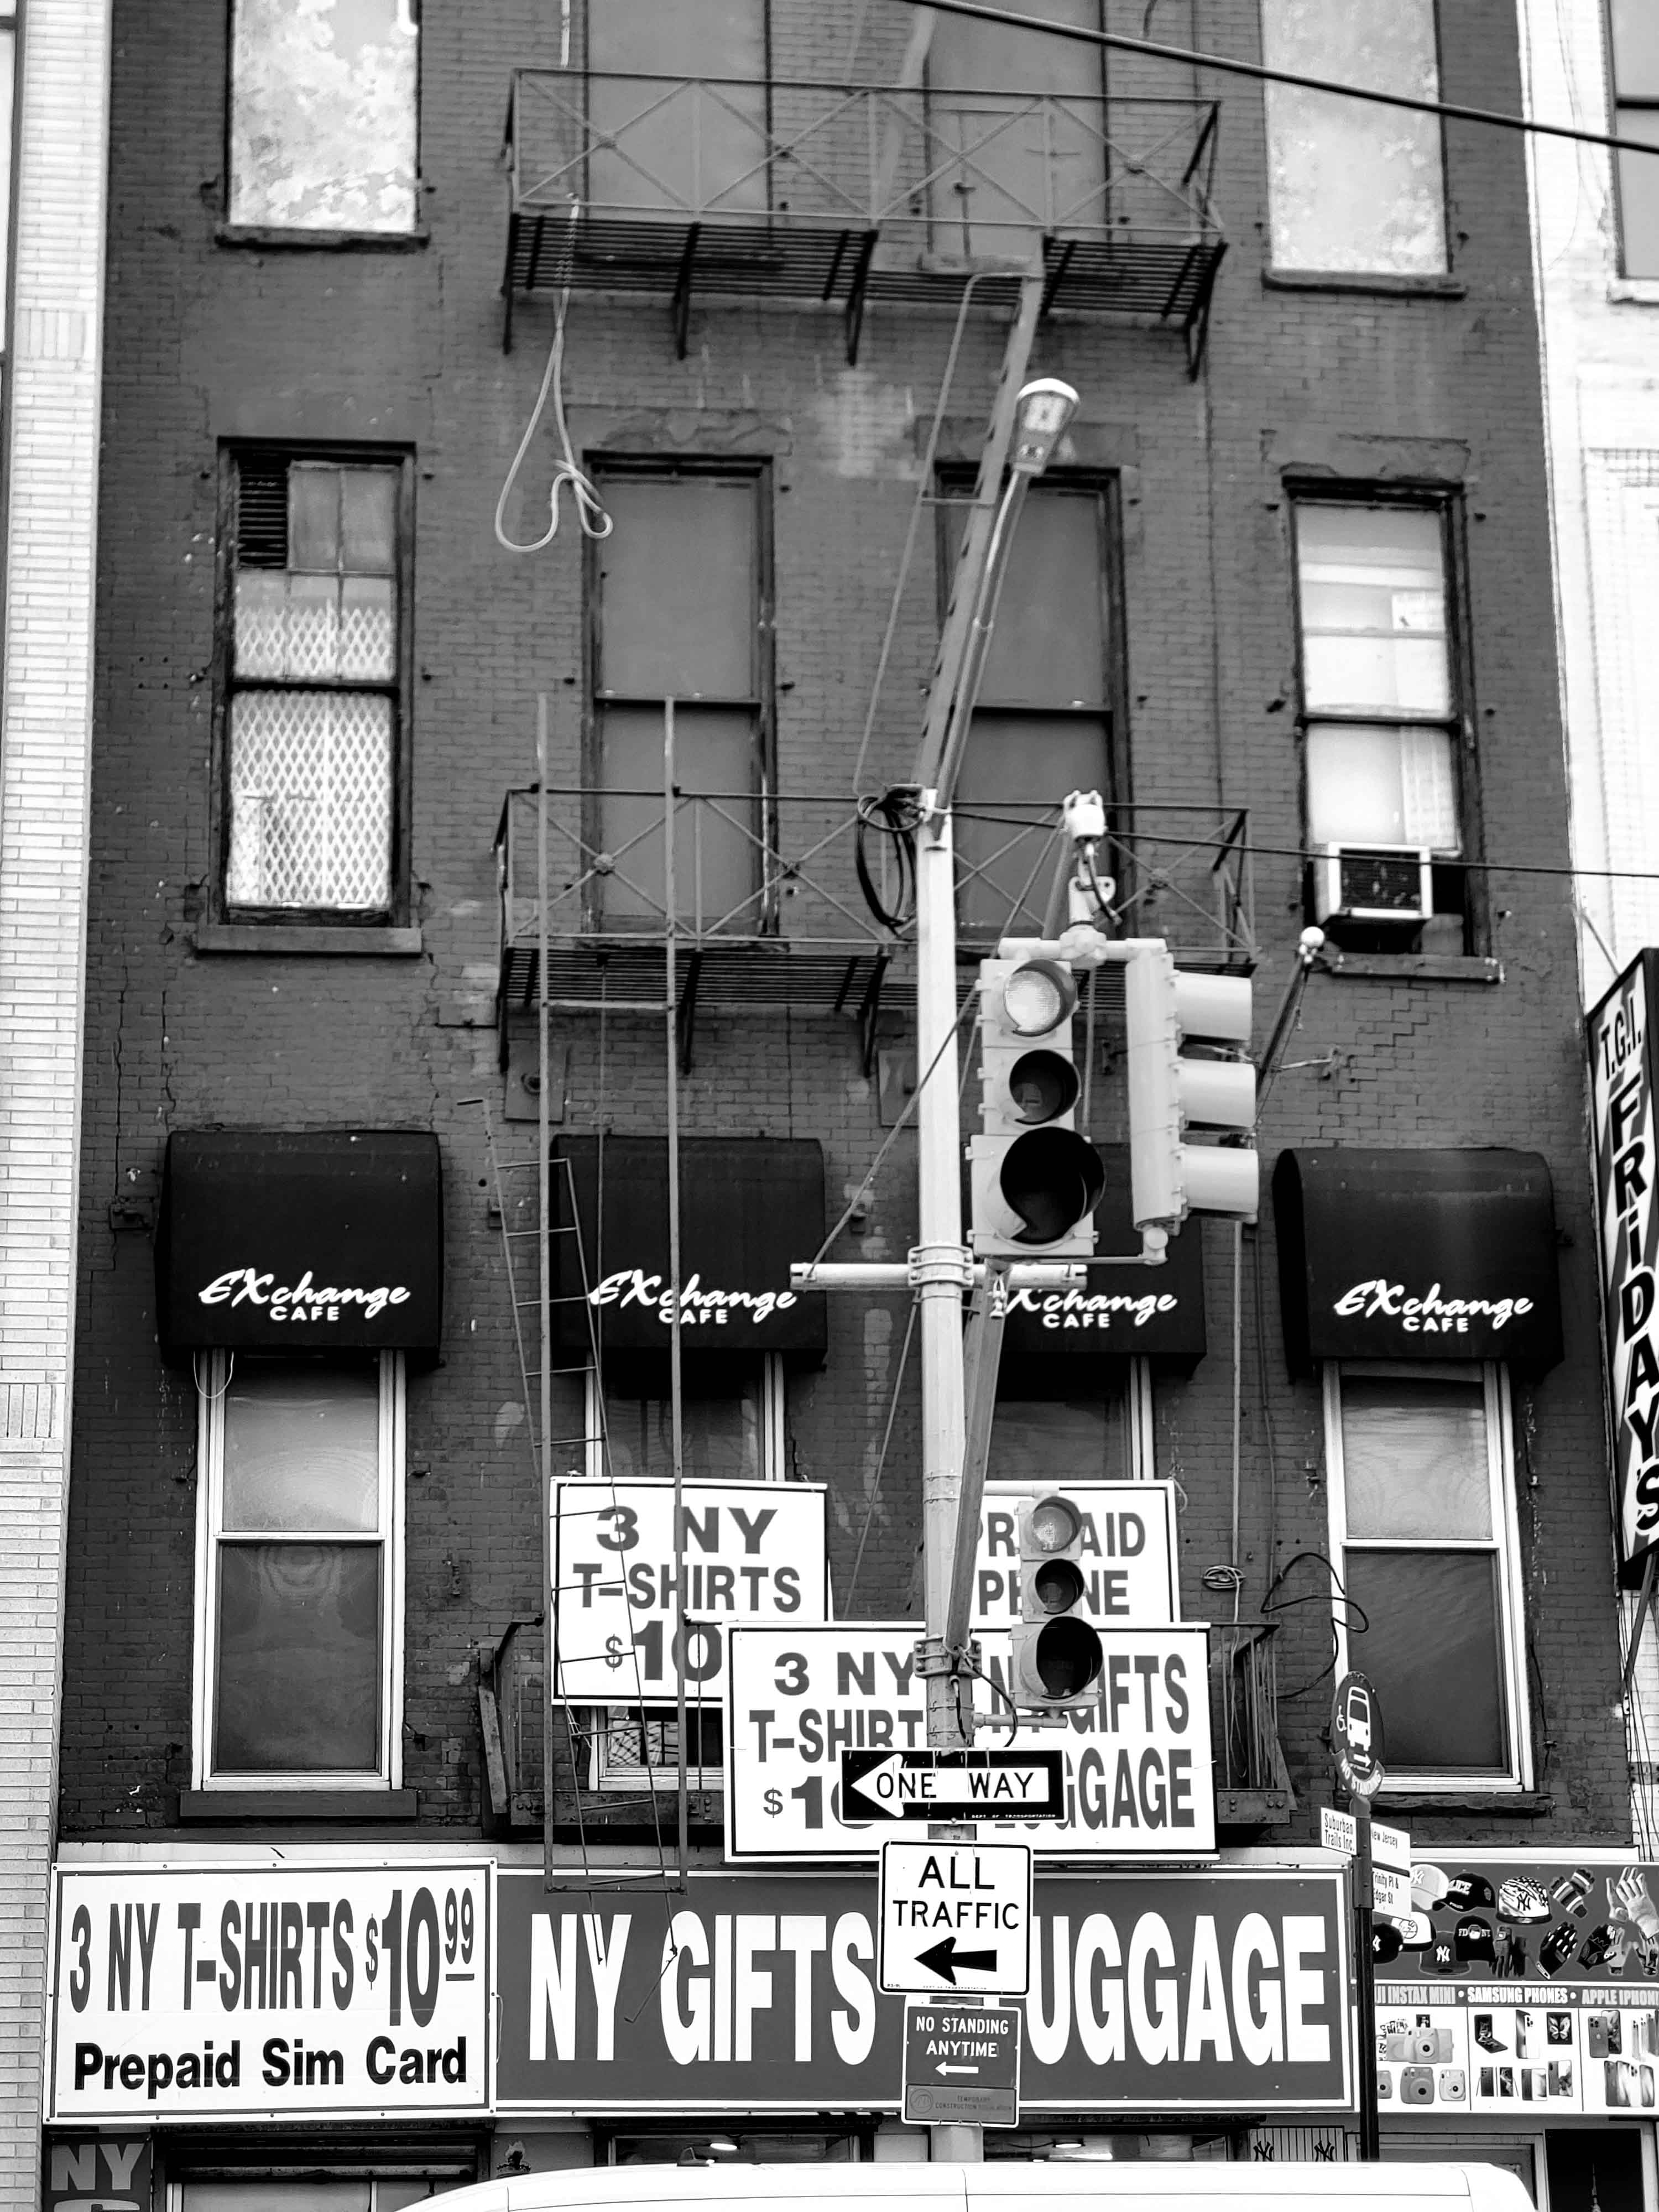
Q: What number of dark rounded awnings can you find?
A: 4